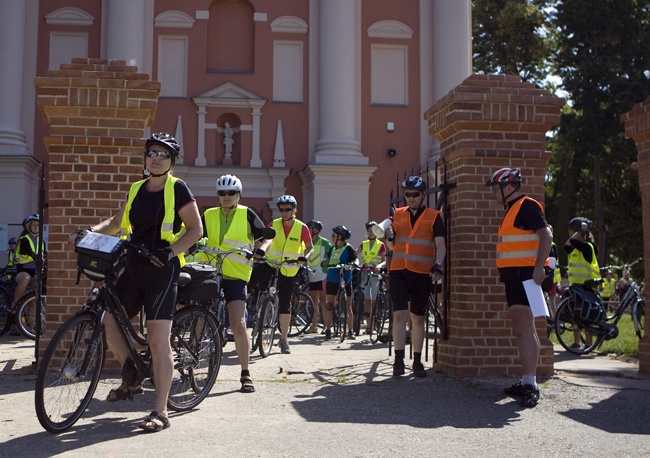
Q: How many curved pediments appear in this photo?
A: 4